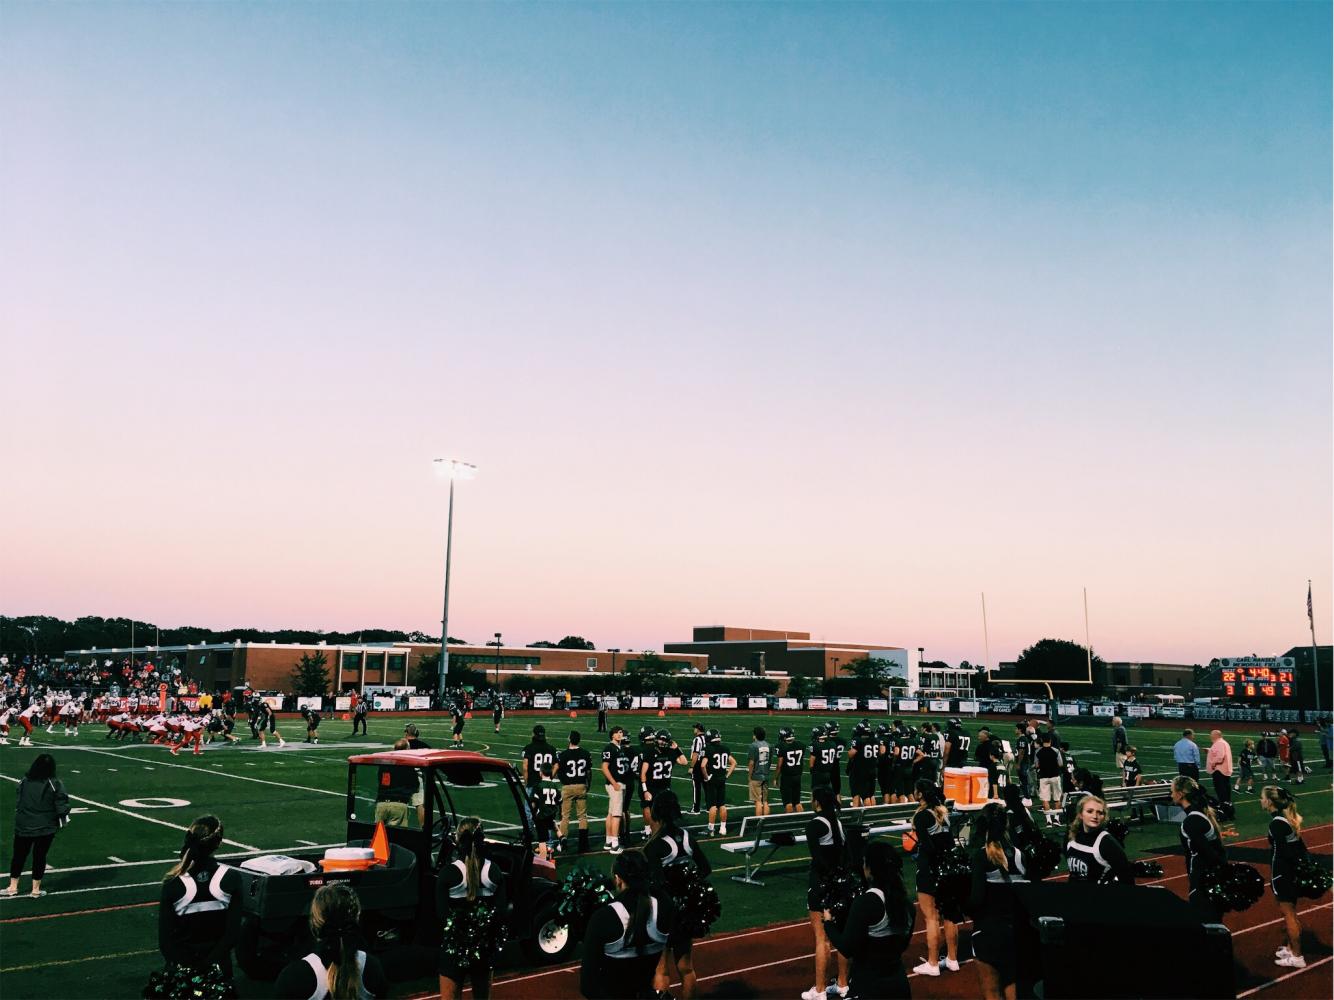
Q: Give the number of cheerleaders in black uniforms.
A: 13